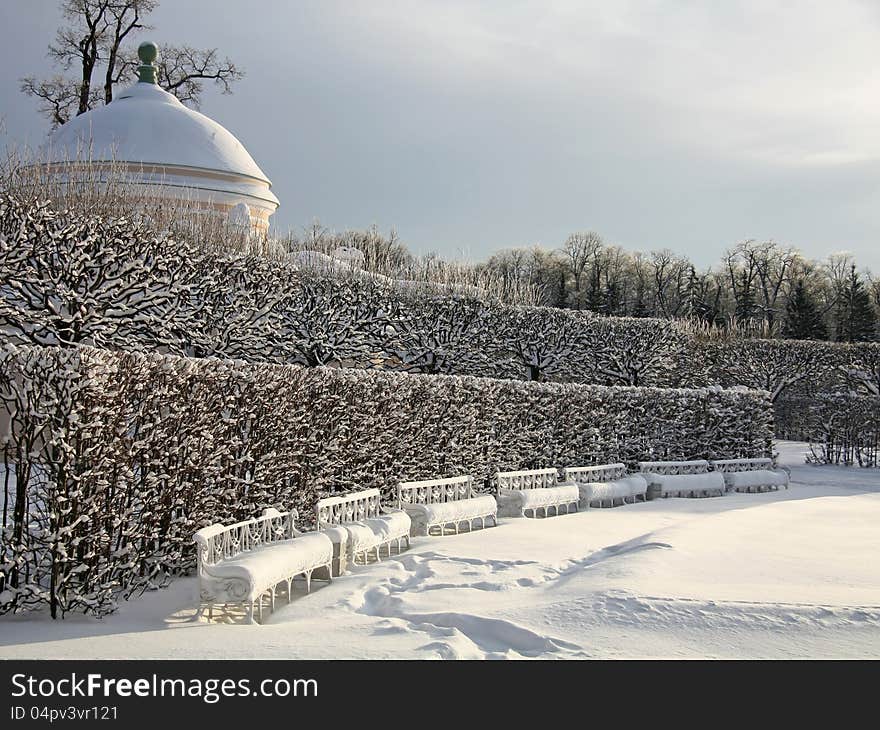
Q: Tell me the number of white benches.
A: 7